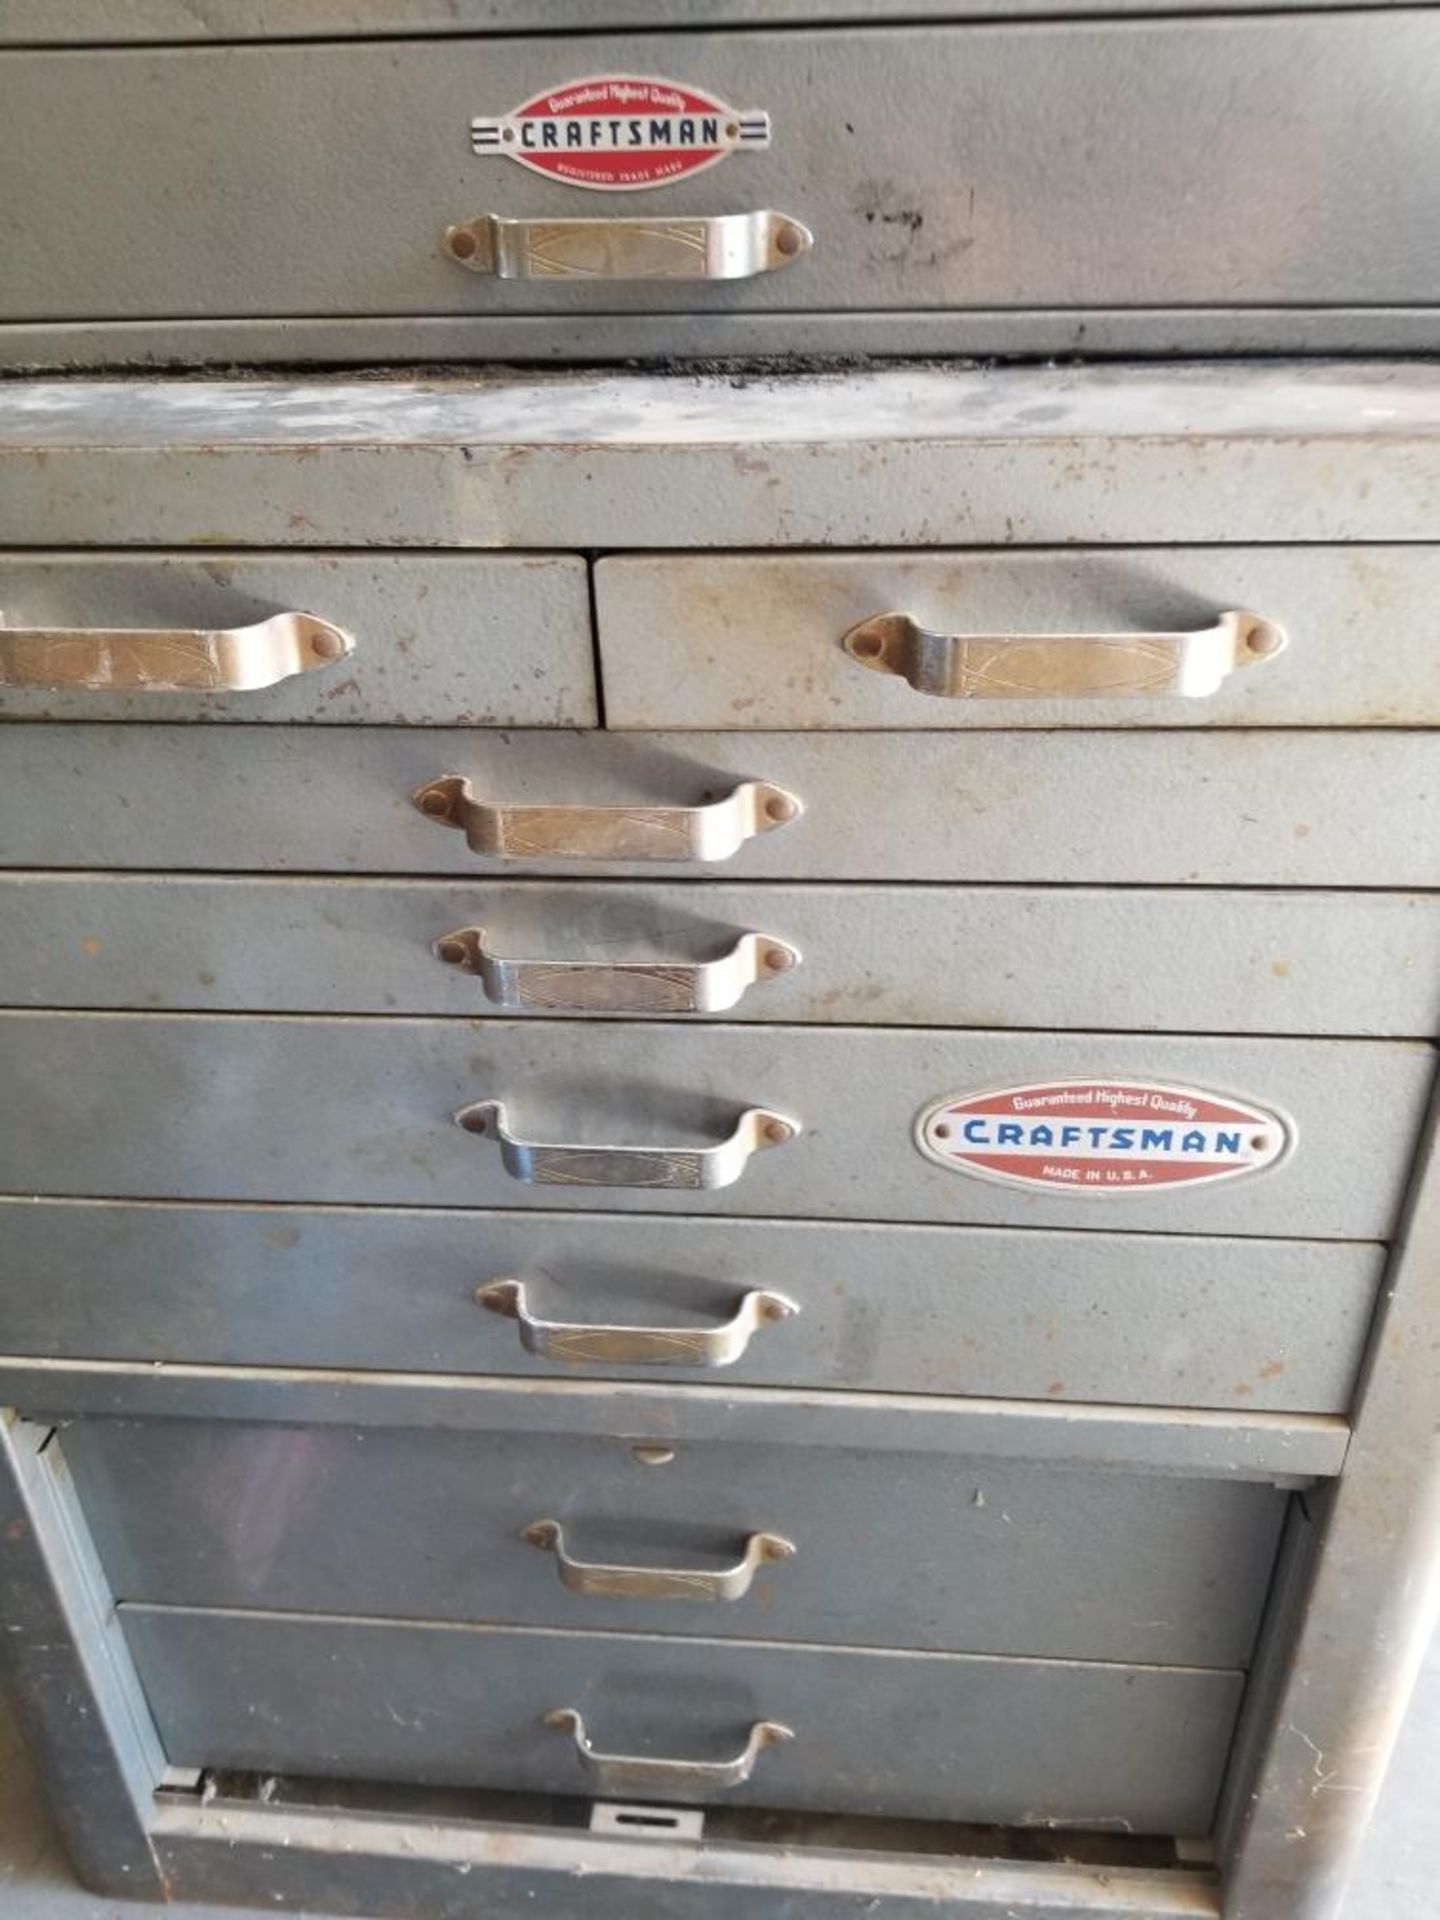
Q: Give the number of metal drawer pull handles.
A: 9